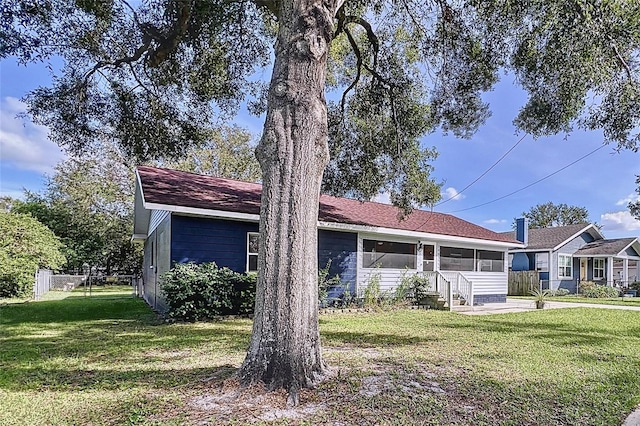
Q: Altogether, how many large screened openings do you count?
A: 3